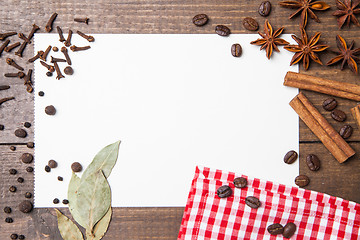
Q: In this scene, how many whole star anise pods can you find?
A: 5